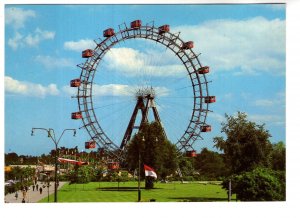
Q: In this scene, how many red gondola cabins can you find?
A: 13